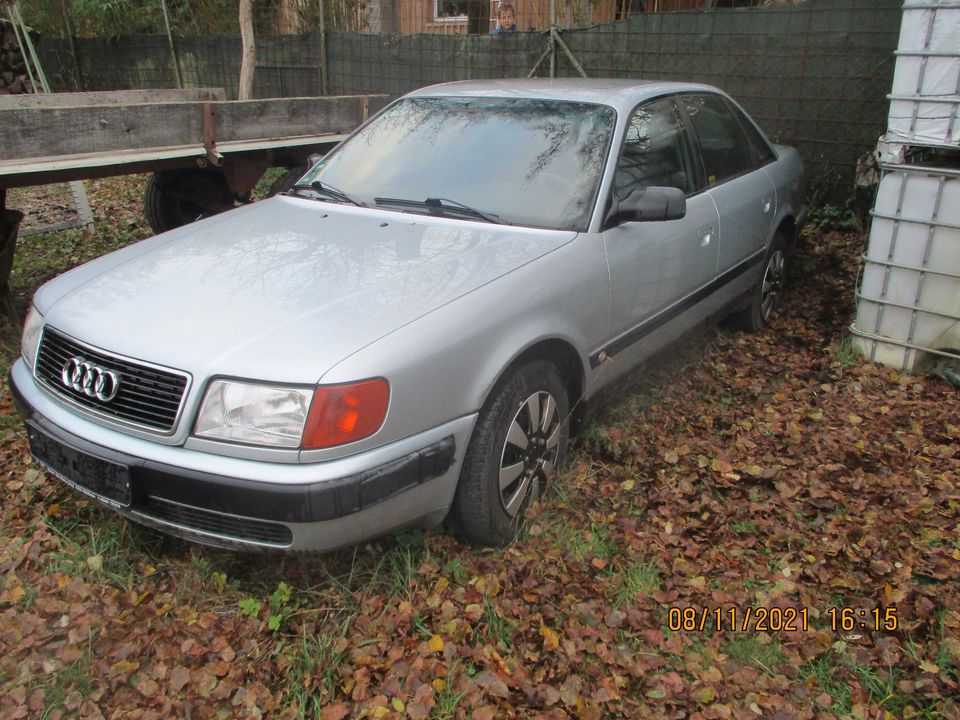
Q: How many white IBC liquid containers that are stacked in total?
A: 2